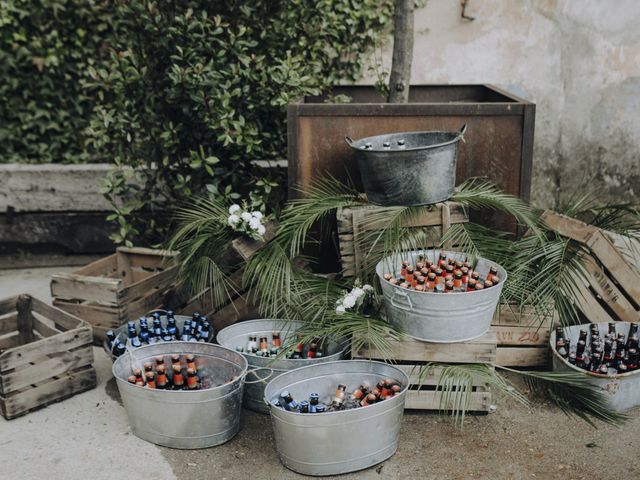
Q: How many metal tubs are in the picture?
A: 7